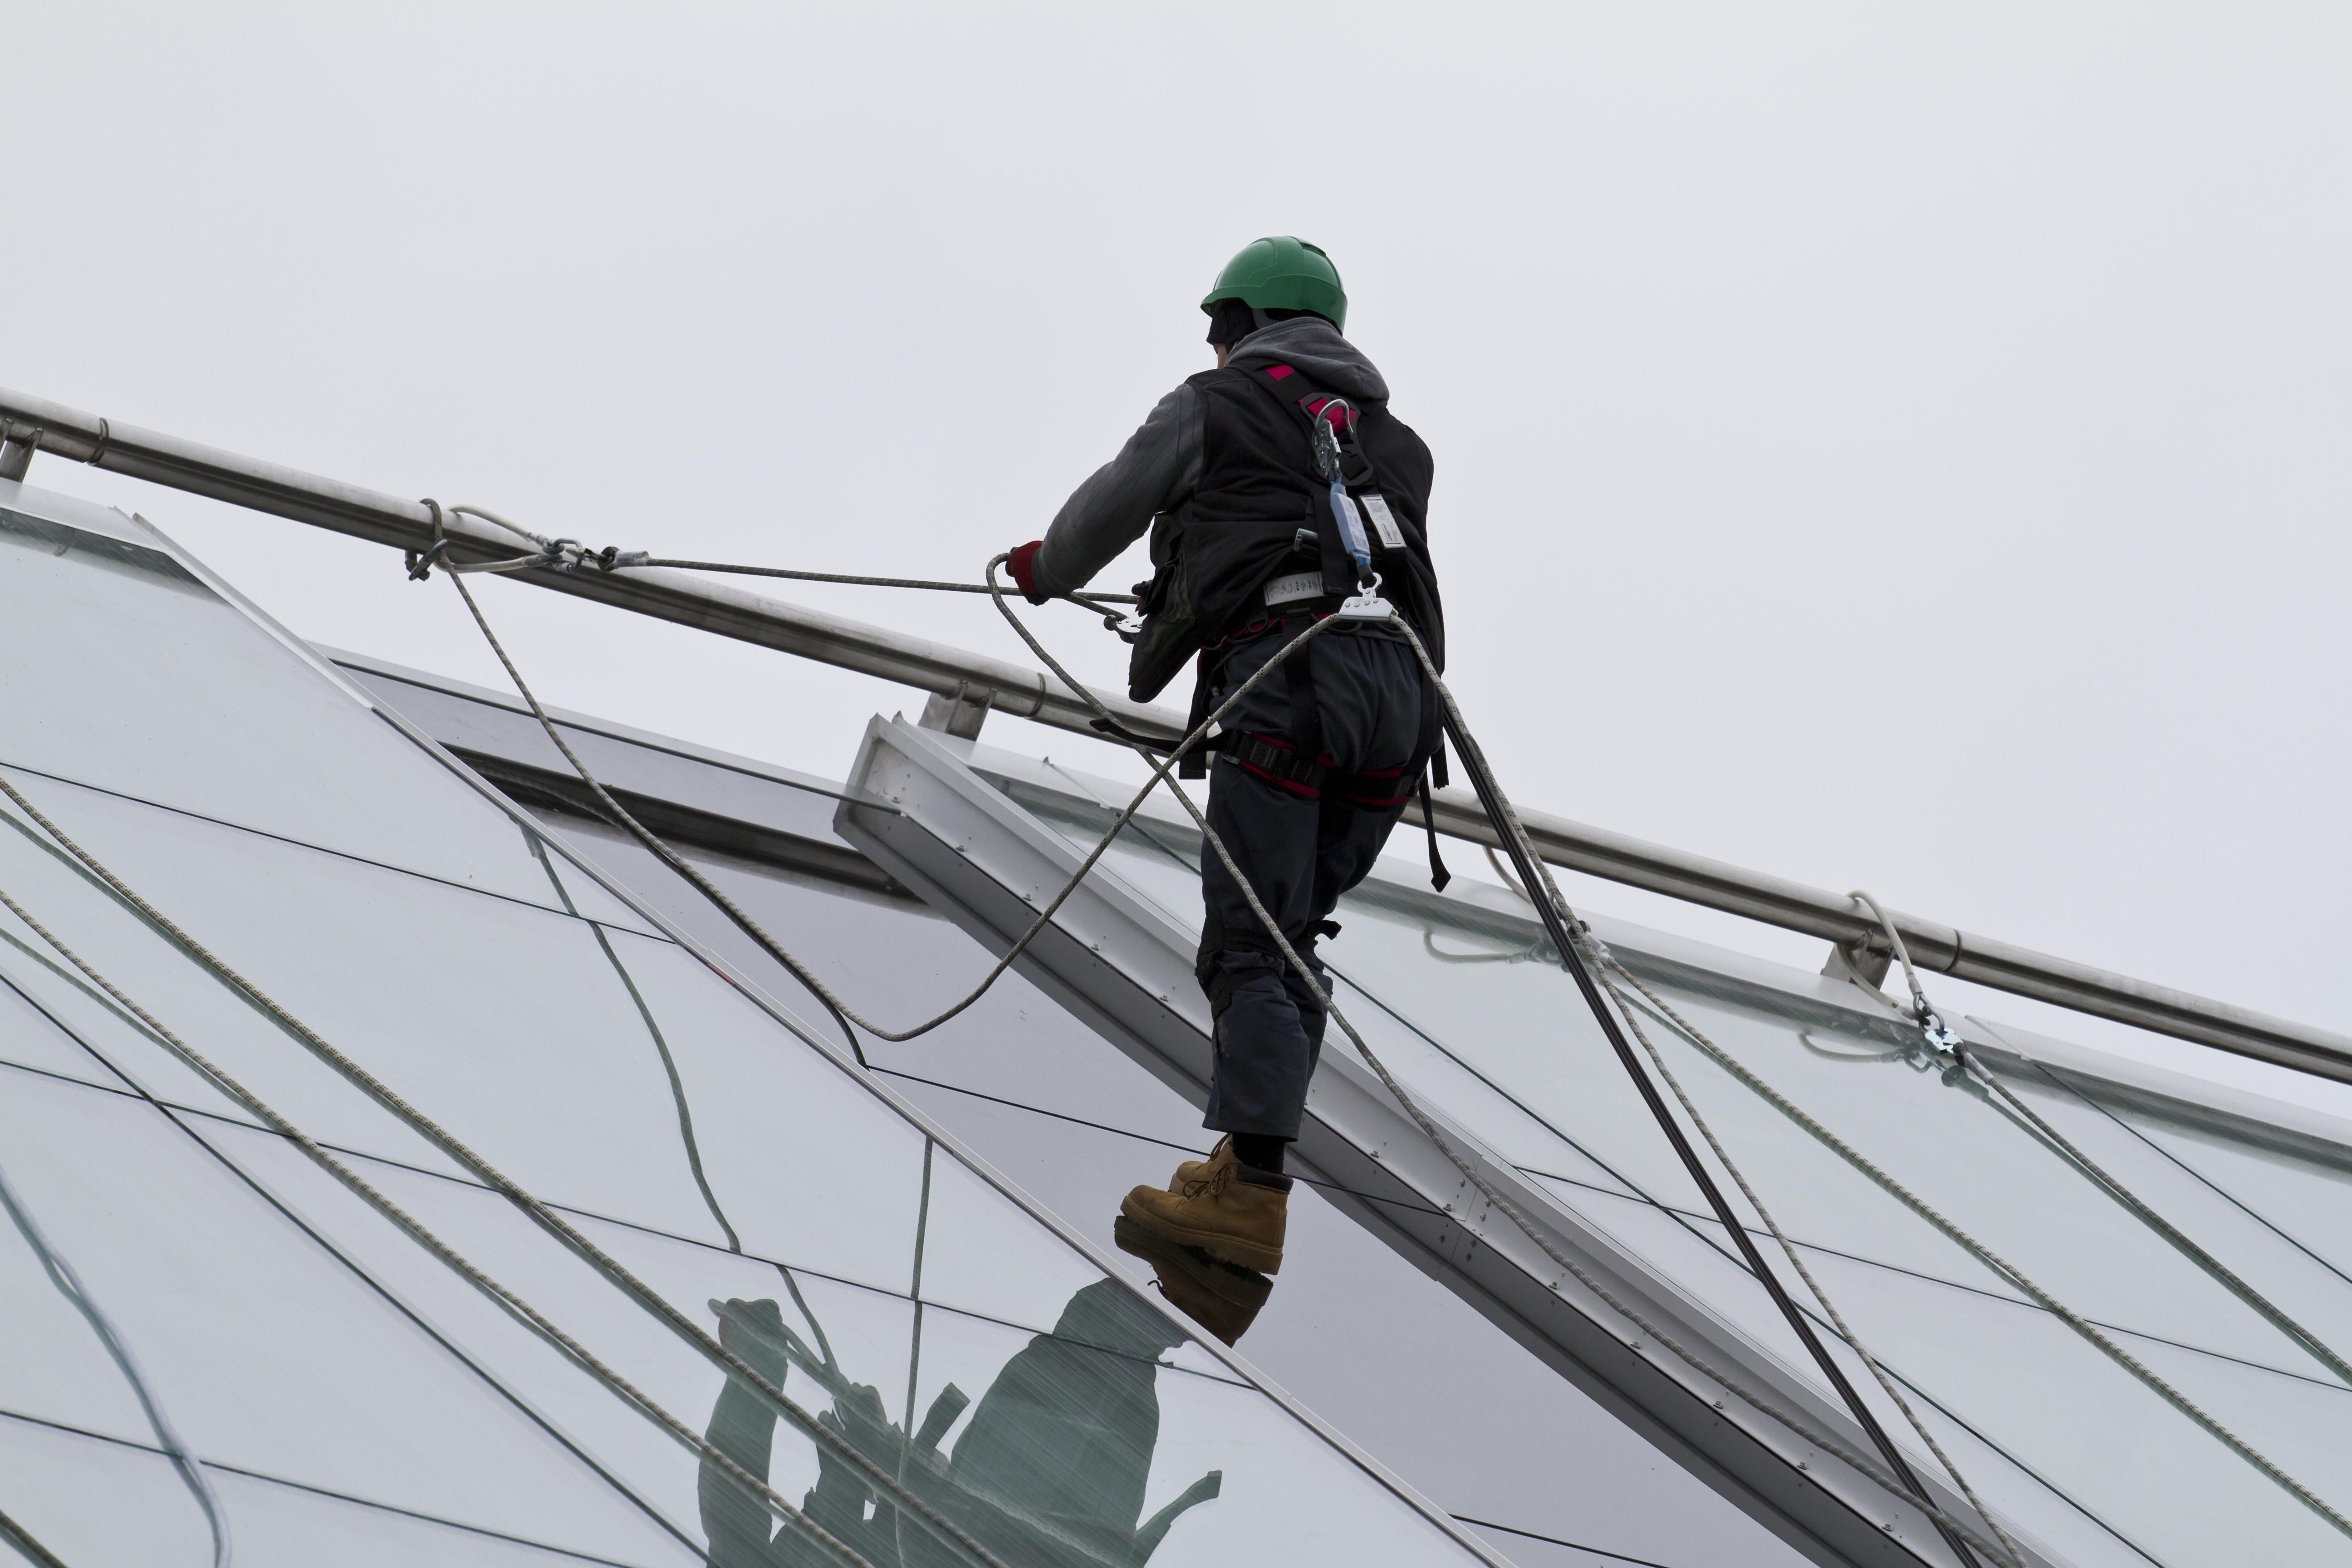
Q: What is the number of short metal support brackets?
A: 3